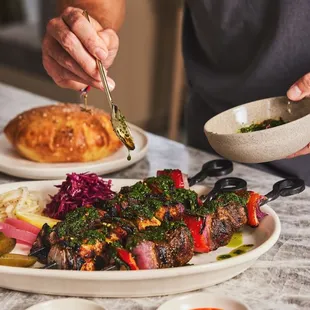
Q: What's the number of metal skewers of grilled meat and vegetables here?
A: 3